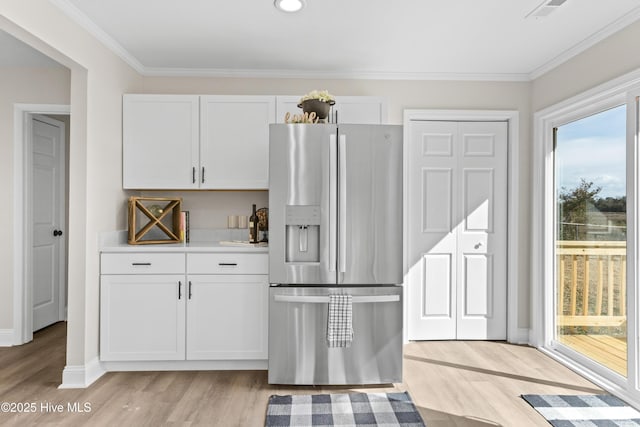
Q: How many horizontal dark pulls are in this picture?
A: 2